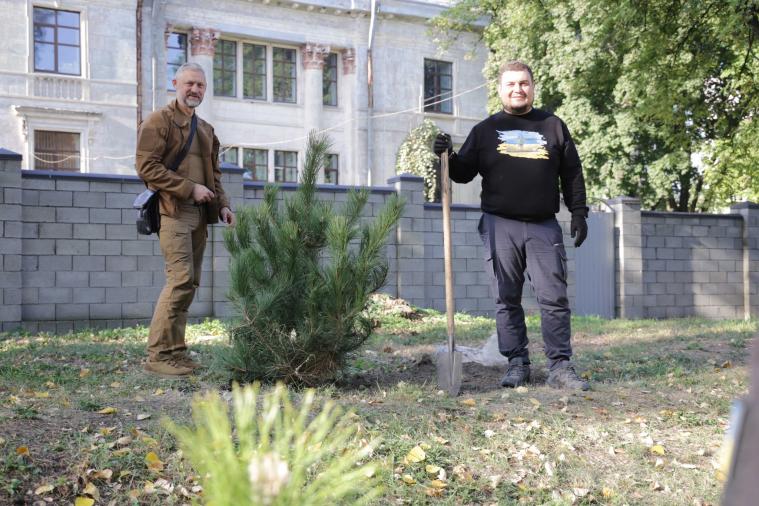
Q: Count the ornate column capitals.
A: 3